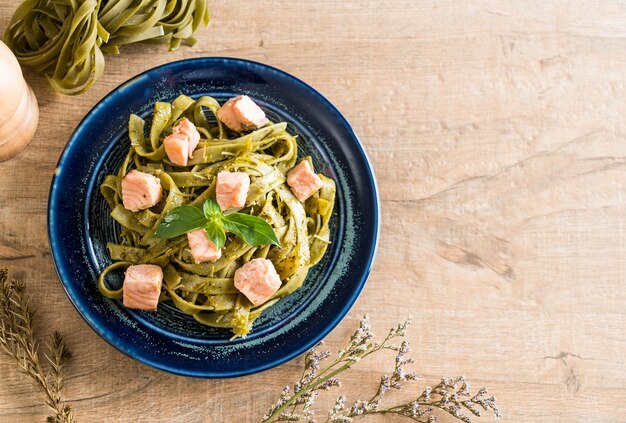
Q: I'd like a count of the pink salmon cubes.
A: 8